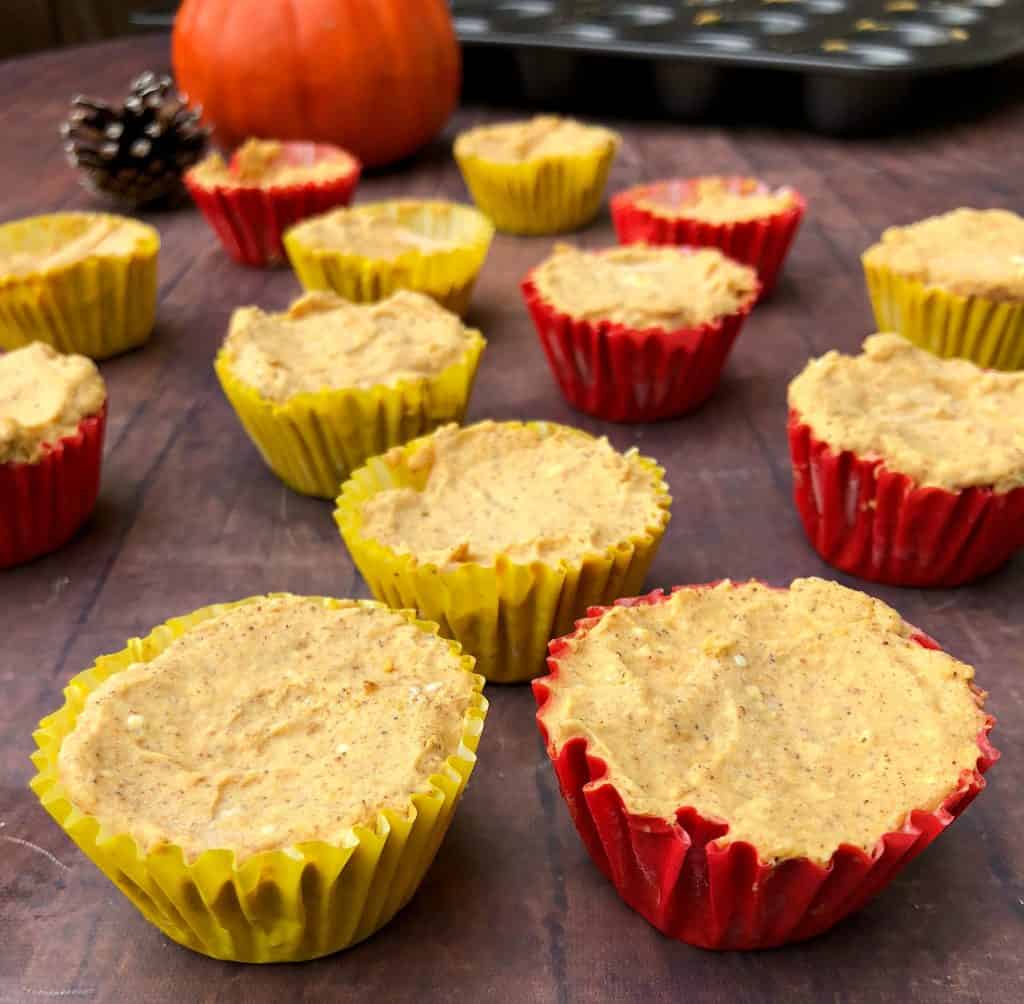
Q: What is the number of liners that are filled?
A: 13